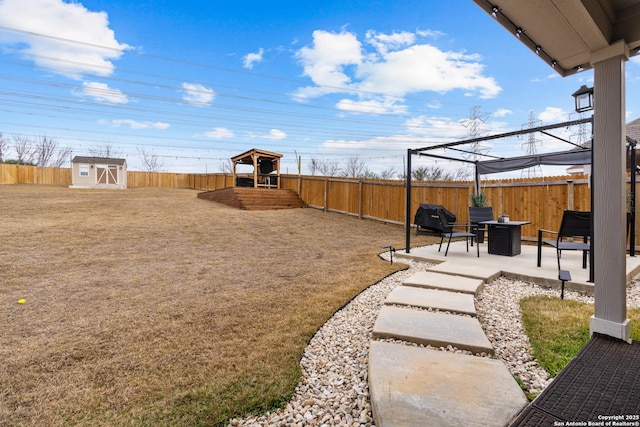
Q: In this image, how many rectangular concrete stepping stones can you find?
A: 4